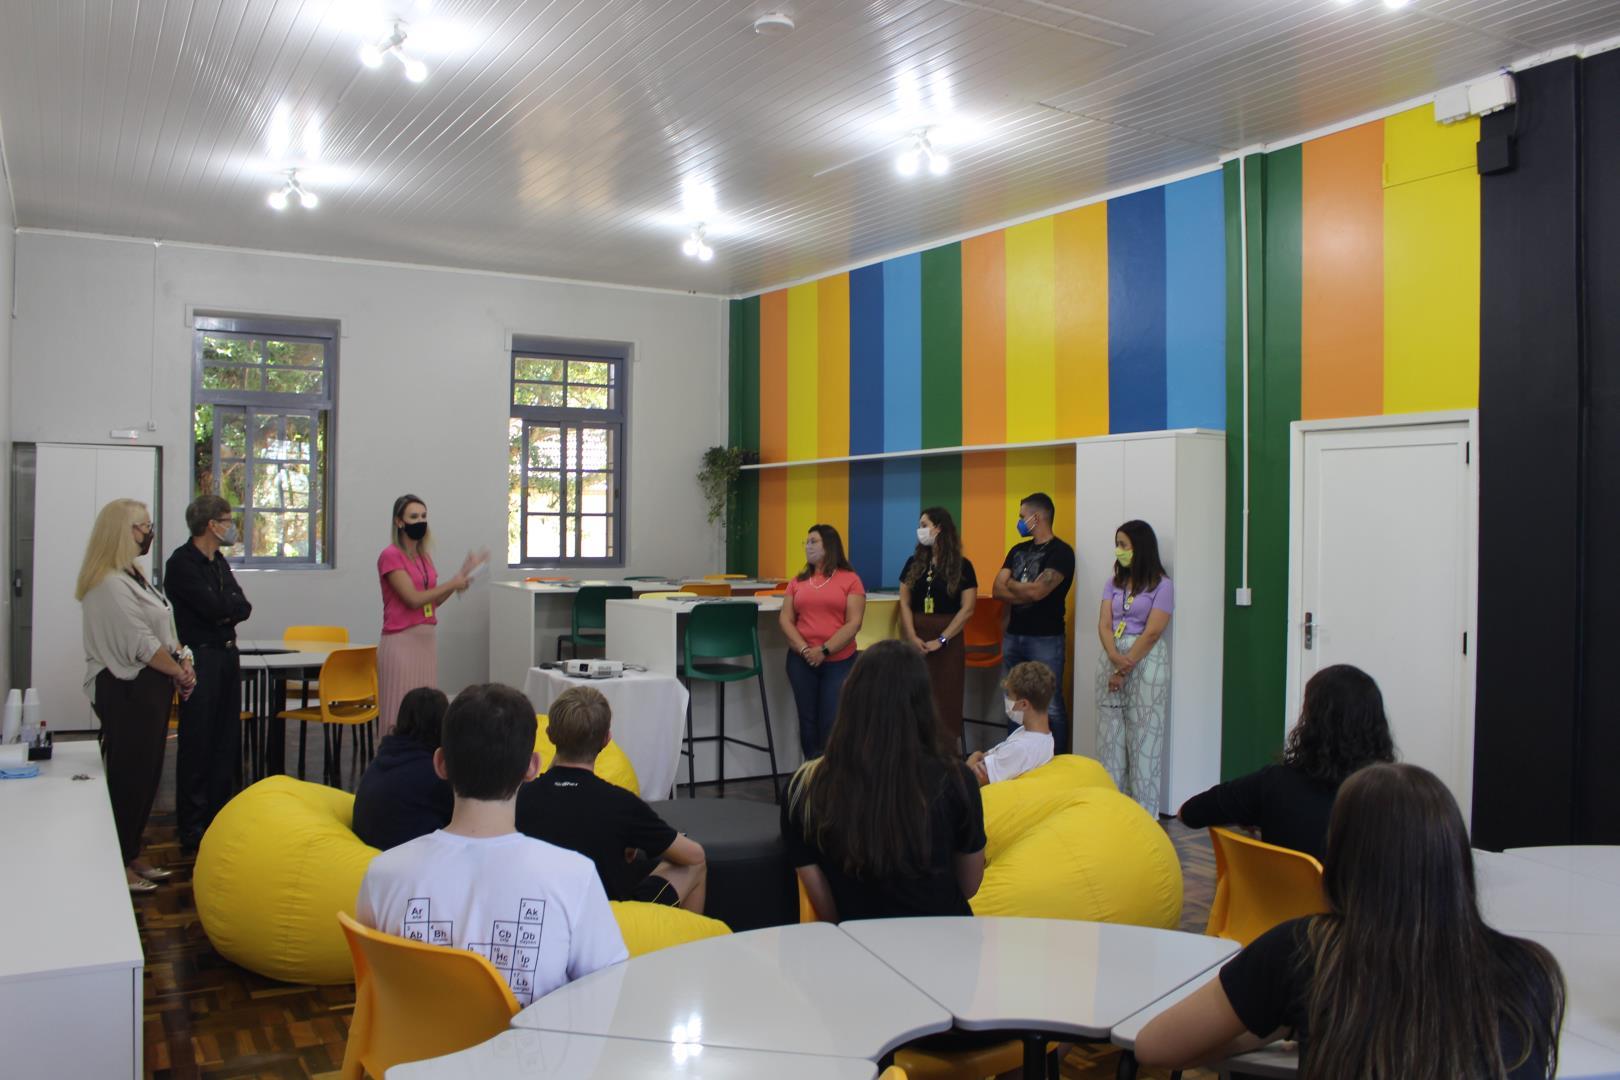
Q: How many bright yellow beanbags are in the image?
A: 5